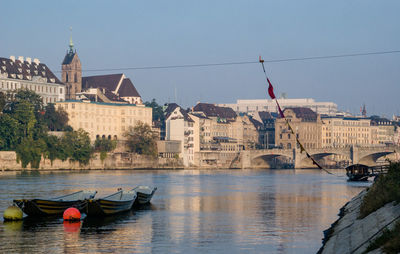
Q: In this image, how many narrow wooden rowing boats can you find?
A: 3